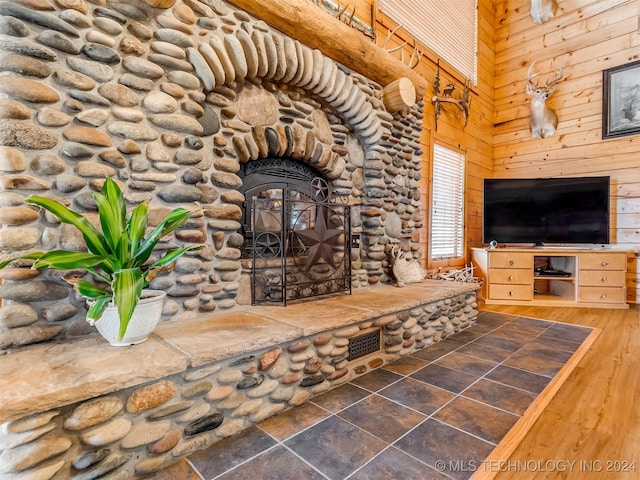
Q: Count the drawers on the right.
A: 3